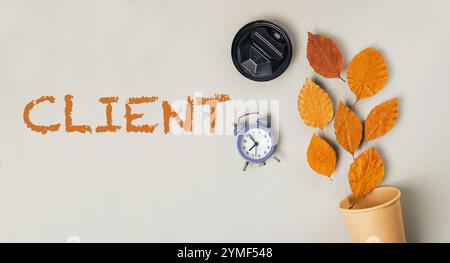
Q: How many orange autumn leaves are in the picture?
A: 7